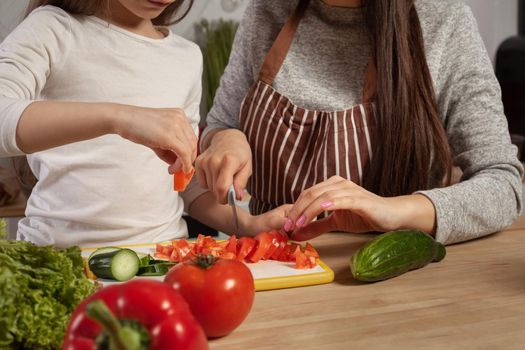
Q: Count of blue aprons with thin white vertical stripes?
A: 0